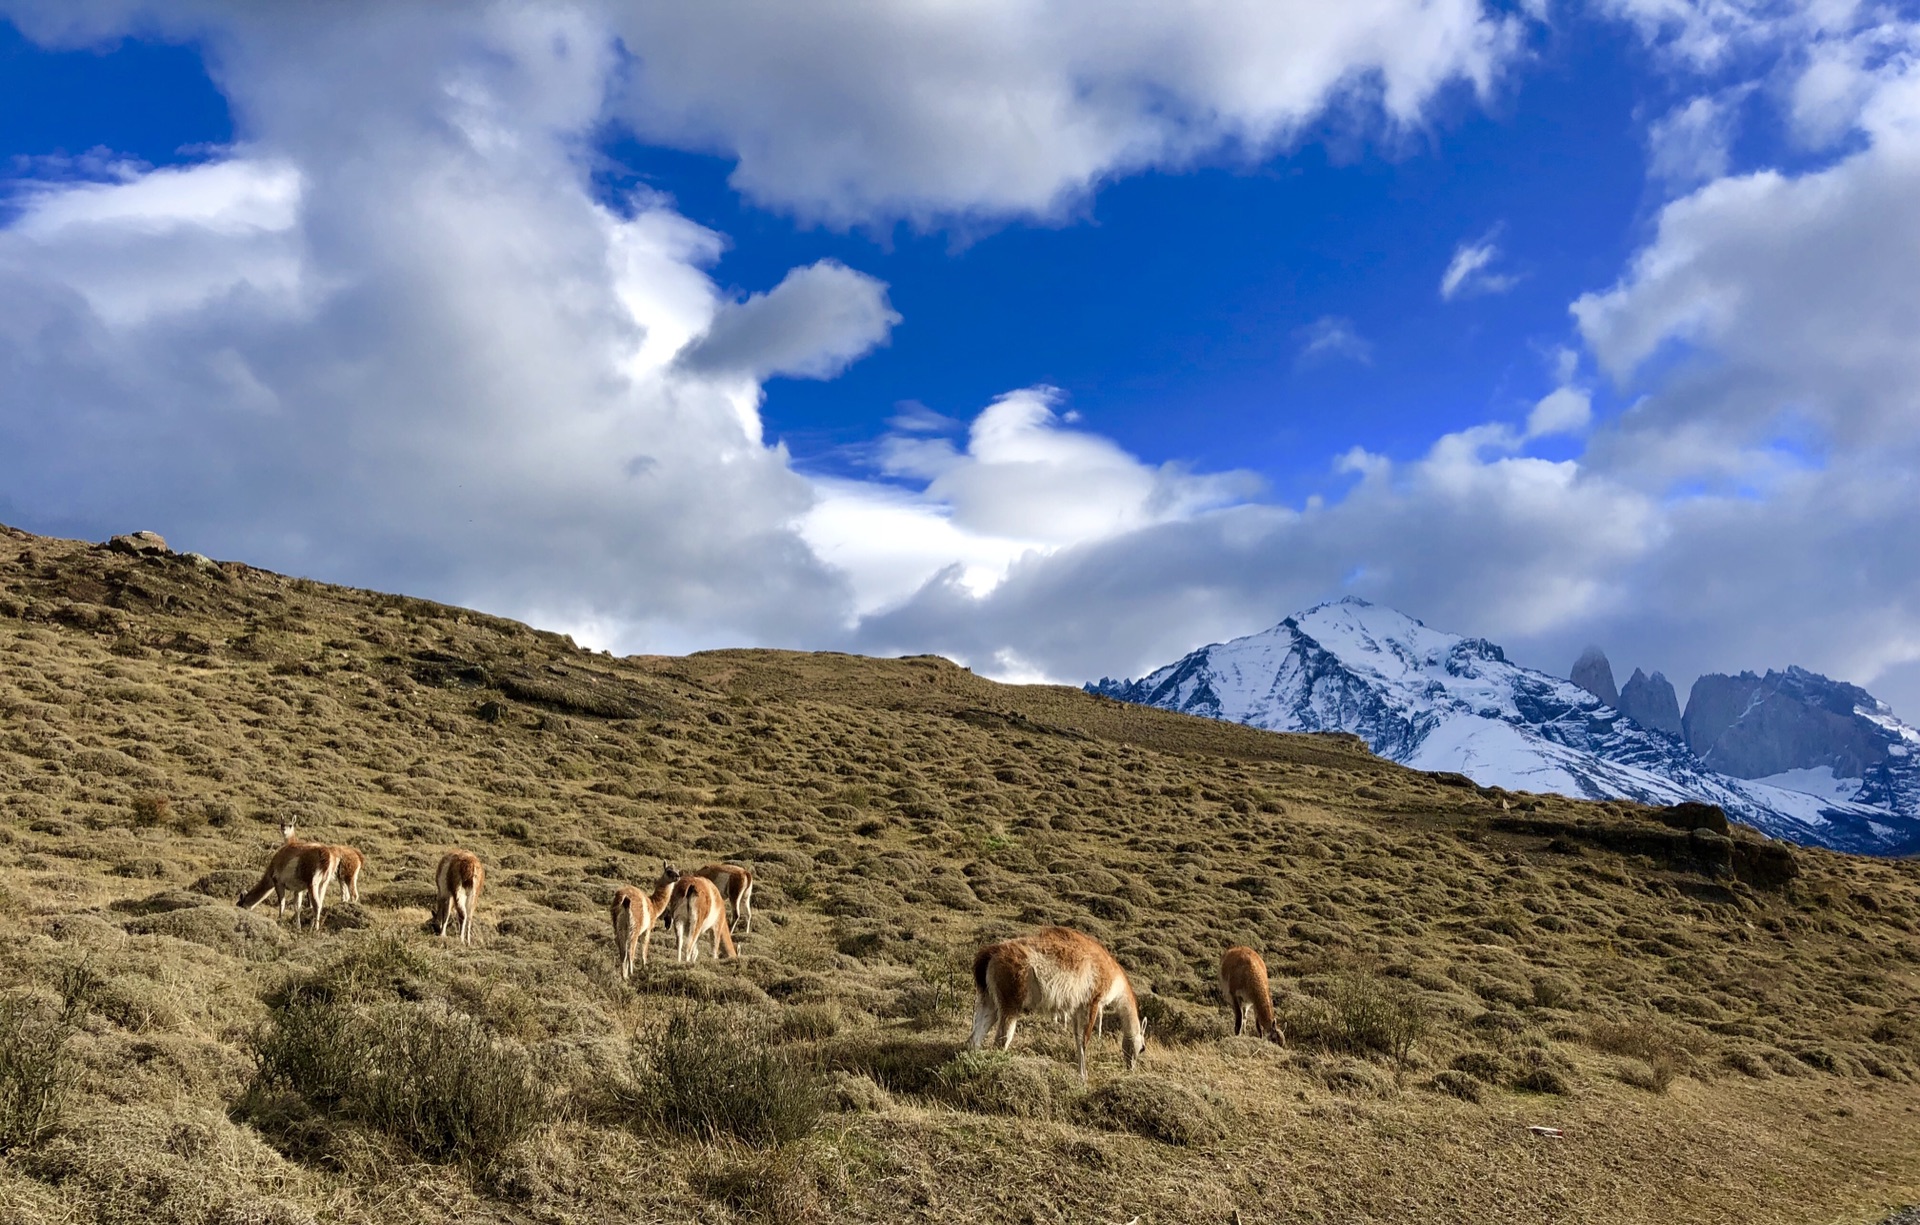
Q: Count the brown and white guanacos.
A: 8